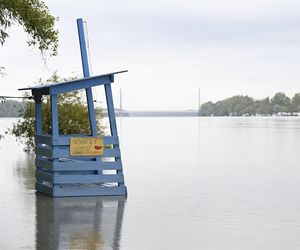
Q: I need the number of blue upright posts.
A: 4